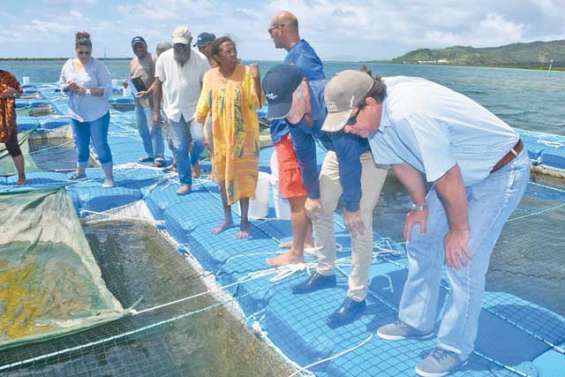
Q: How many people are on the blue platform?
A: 10